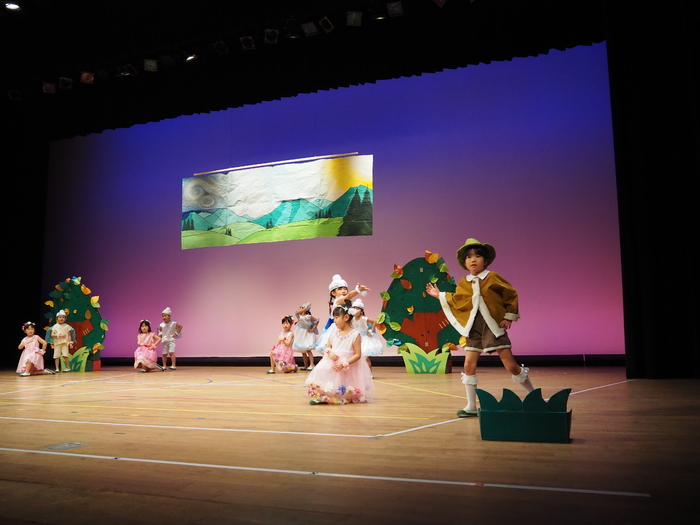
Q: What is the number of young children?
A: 10